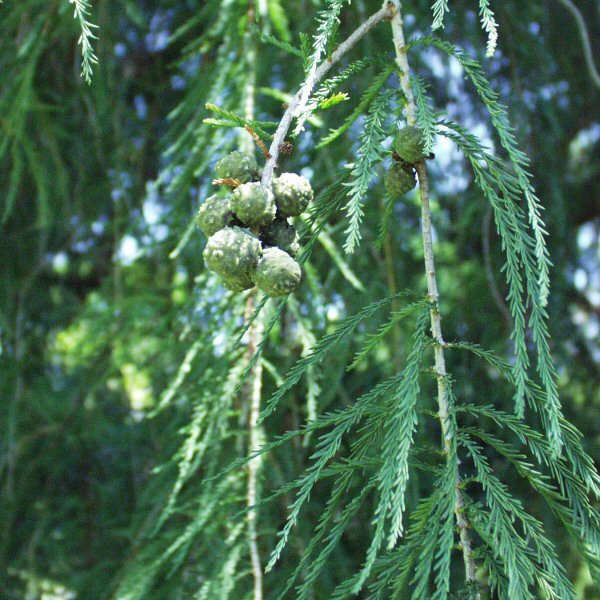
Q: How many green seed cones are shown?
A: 10